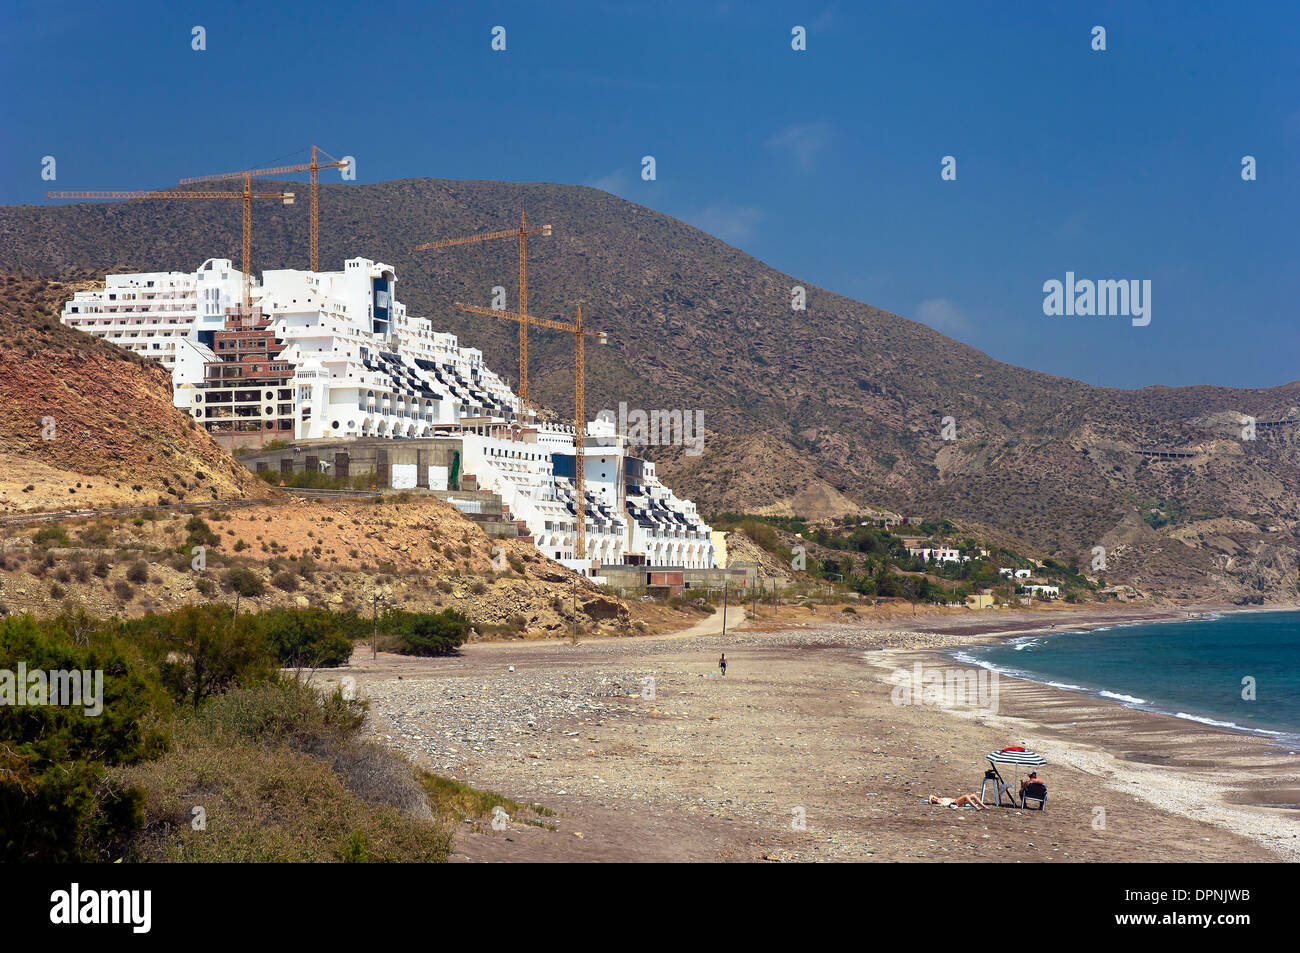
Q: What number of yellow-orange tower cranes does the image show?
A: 4